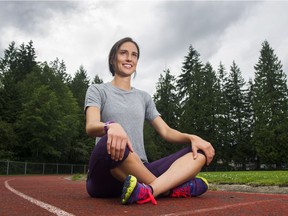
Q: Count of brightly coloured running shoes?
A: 2